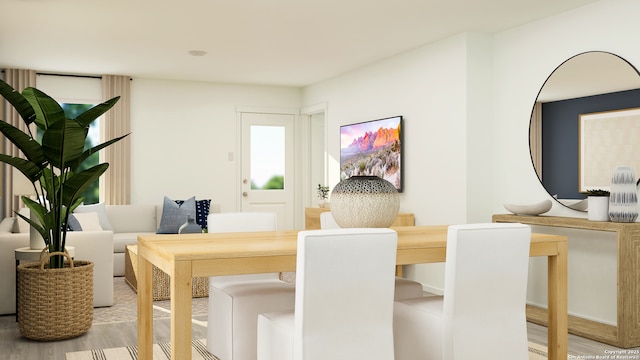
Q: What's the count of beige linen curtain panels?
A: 2